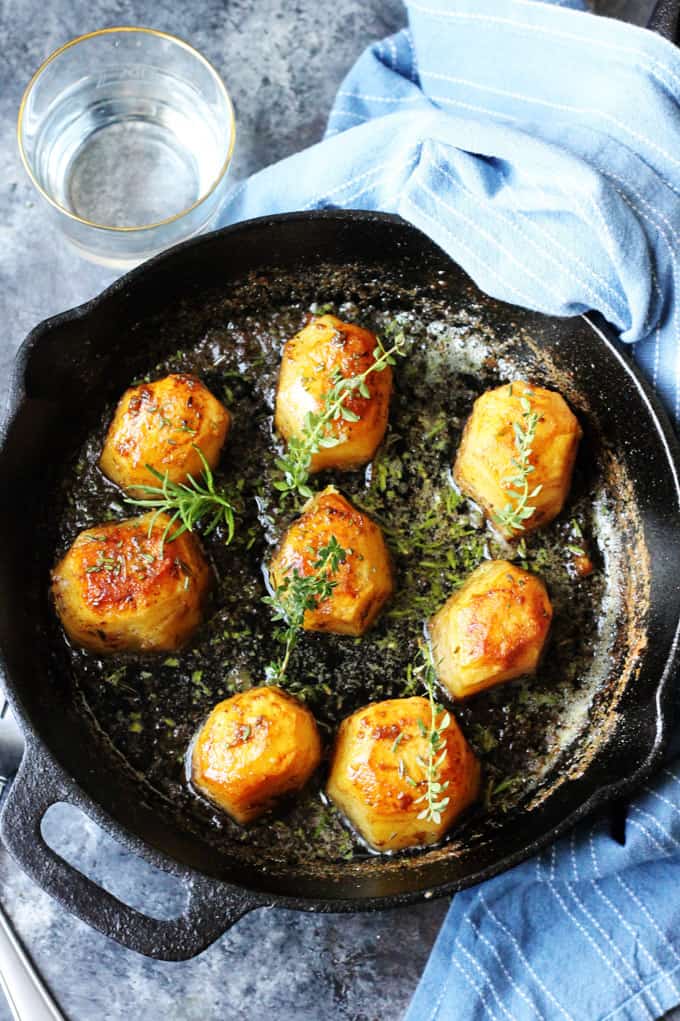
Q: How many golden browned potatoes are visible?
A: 8